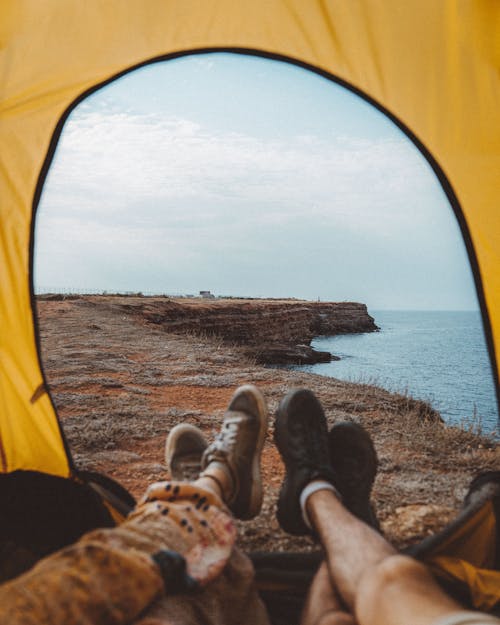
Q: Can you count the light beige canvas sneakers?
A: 2